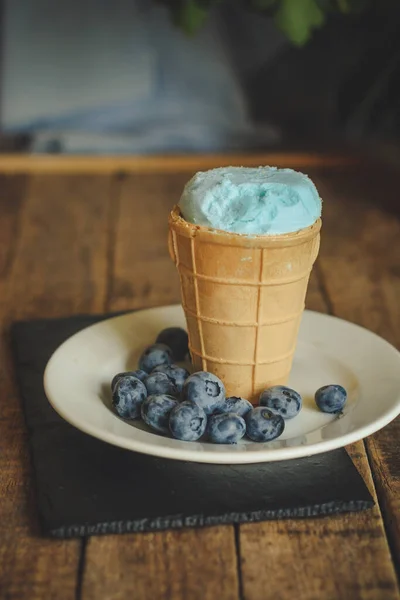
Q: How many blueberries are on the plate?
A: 14